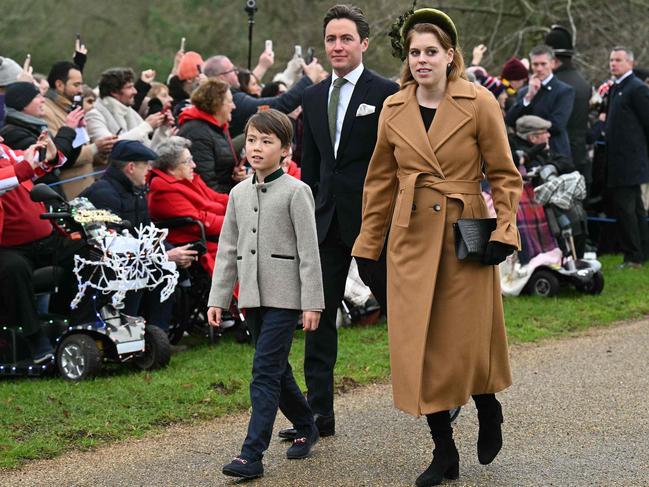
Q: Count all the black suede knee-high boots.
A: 2